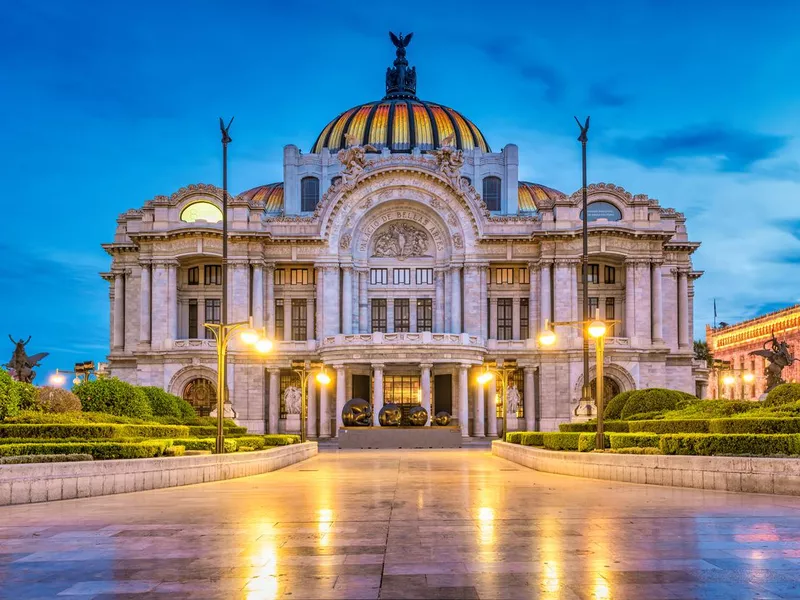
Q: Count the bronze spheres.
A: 4